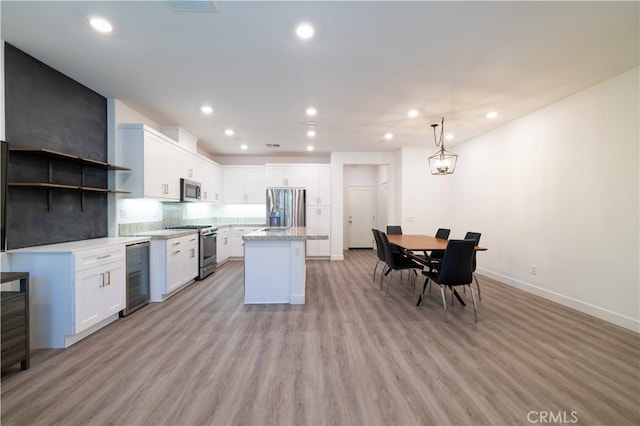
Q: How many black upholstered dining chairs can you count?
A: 6